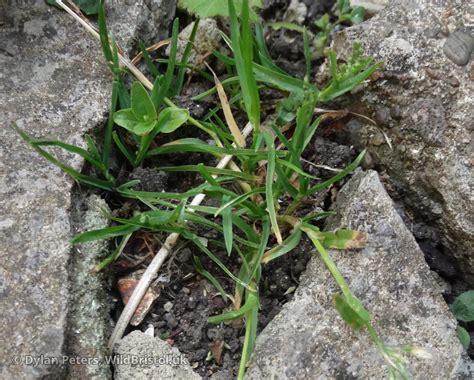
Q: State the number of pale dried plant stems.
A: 2